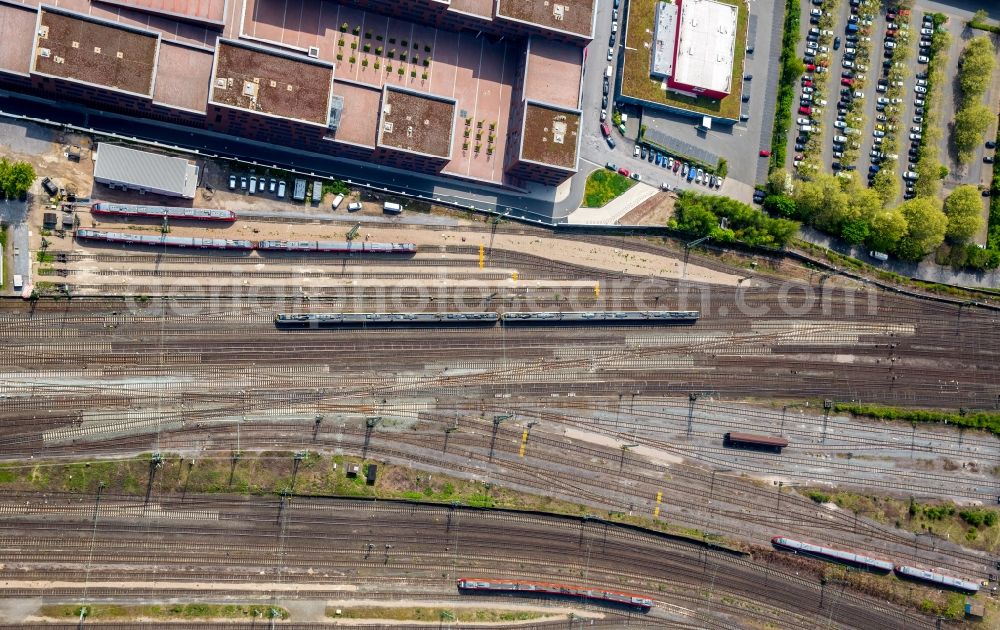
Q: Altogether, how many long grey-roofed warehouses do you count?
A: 1